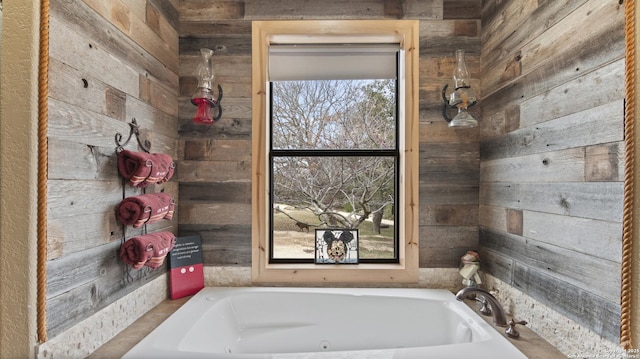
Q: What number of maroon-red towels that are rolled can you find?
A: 3